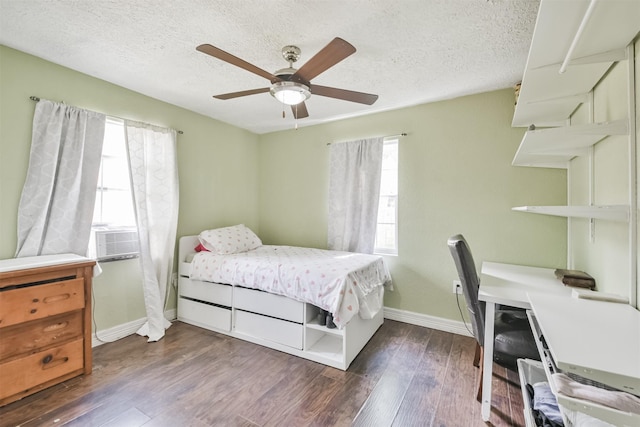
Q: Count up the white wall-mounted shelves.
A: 3